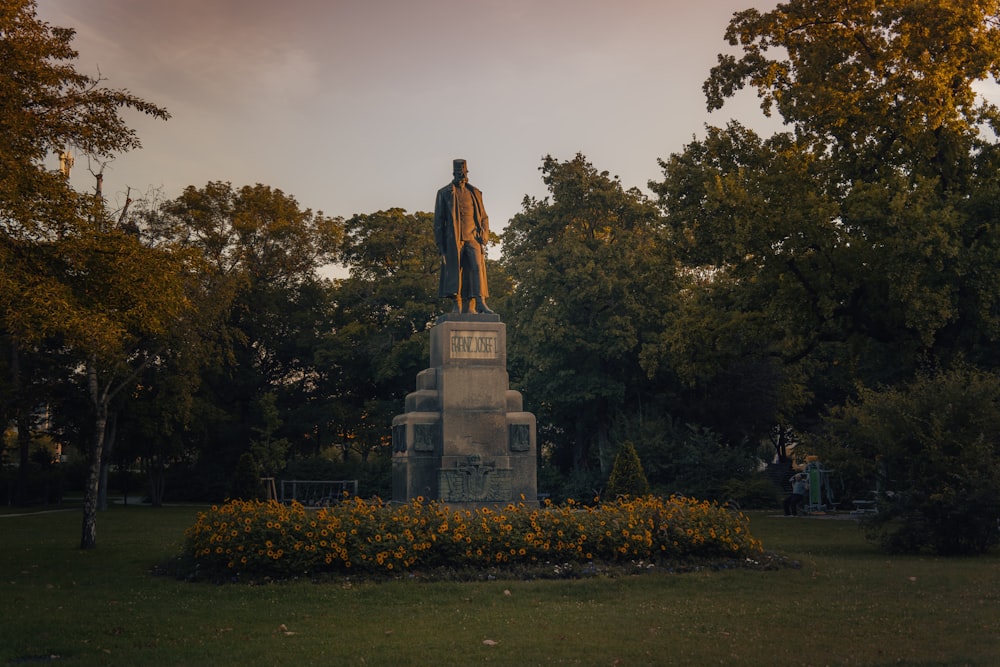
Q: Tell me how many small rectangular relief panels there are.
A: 3